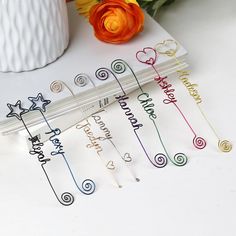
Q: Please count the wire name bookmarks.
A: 8